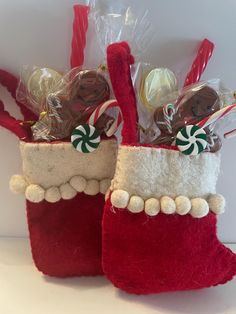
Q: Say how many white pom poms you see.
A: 14